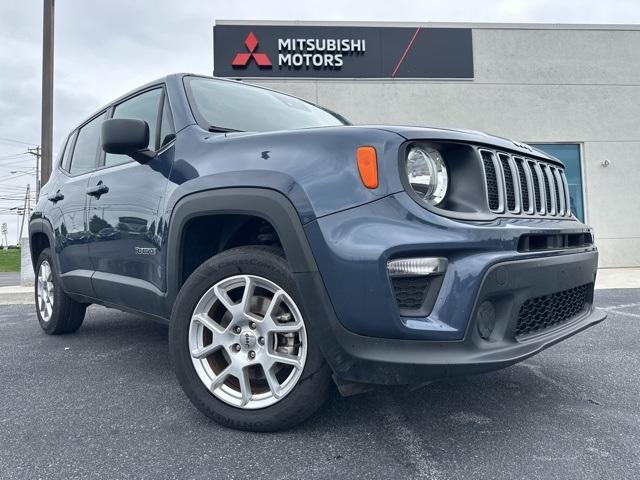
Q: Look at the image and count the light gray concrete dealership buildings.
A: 1